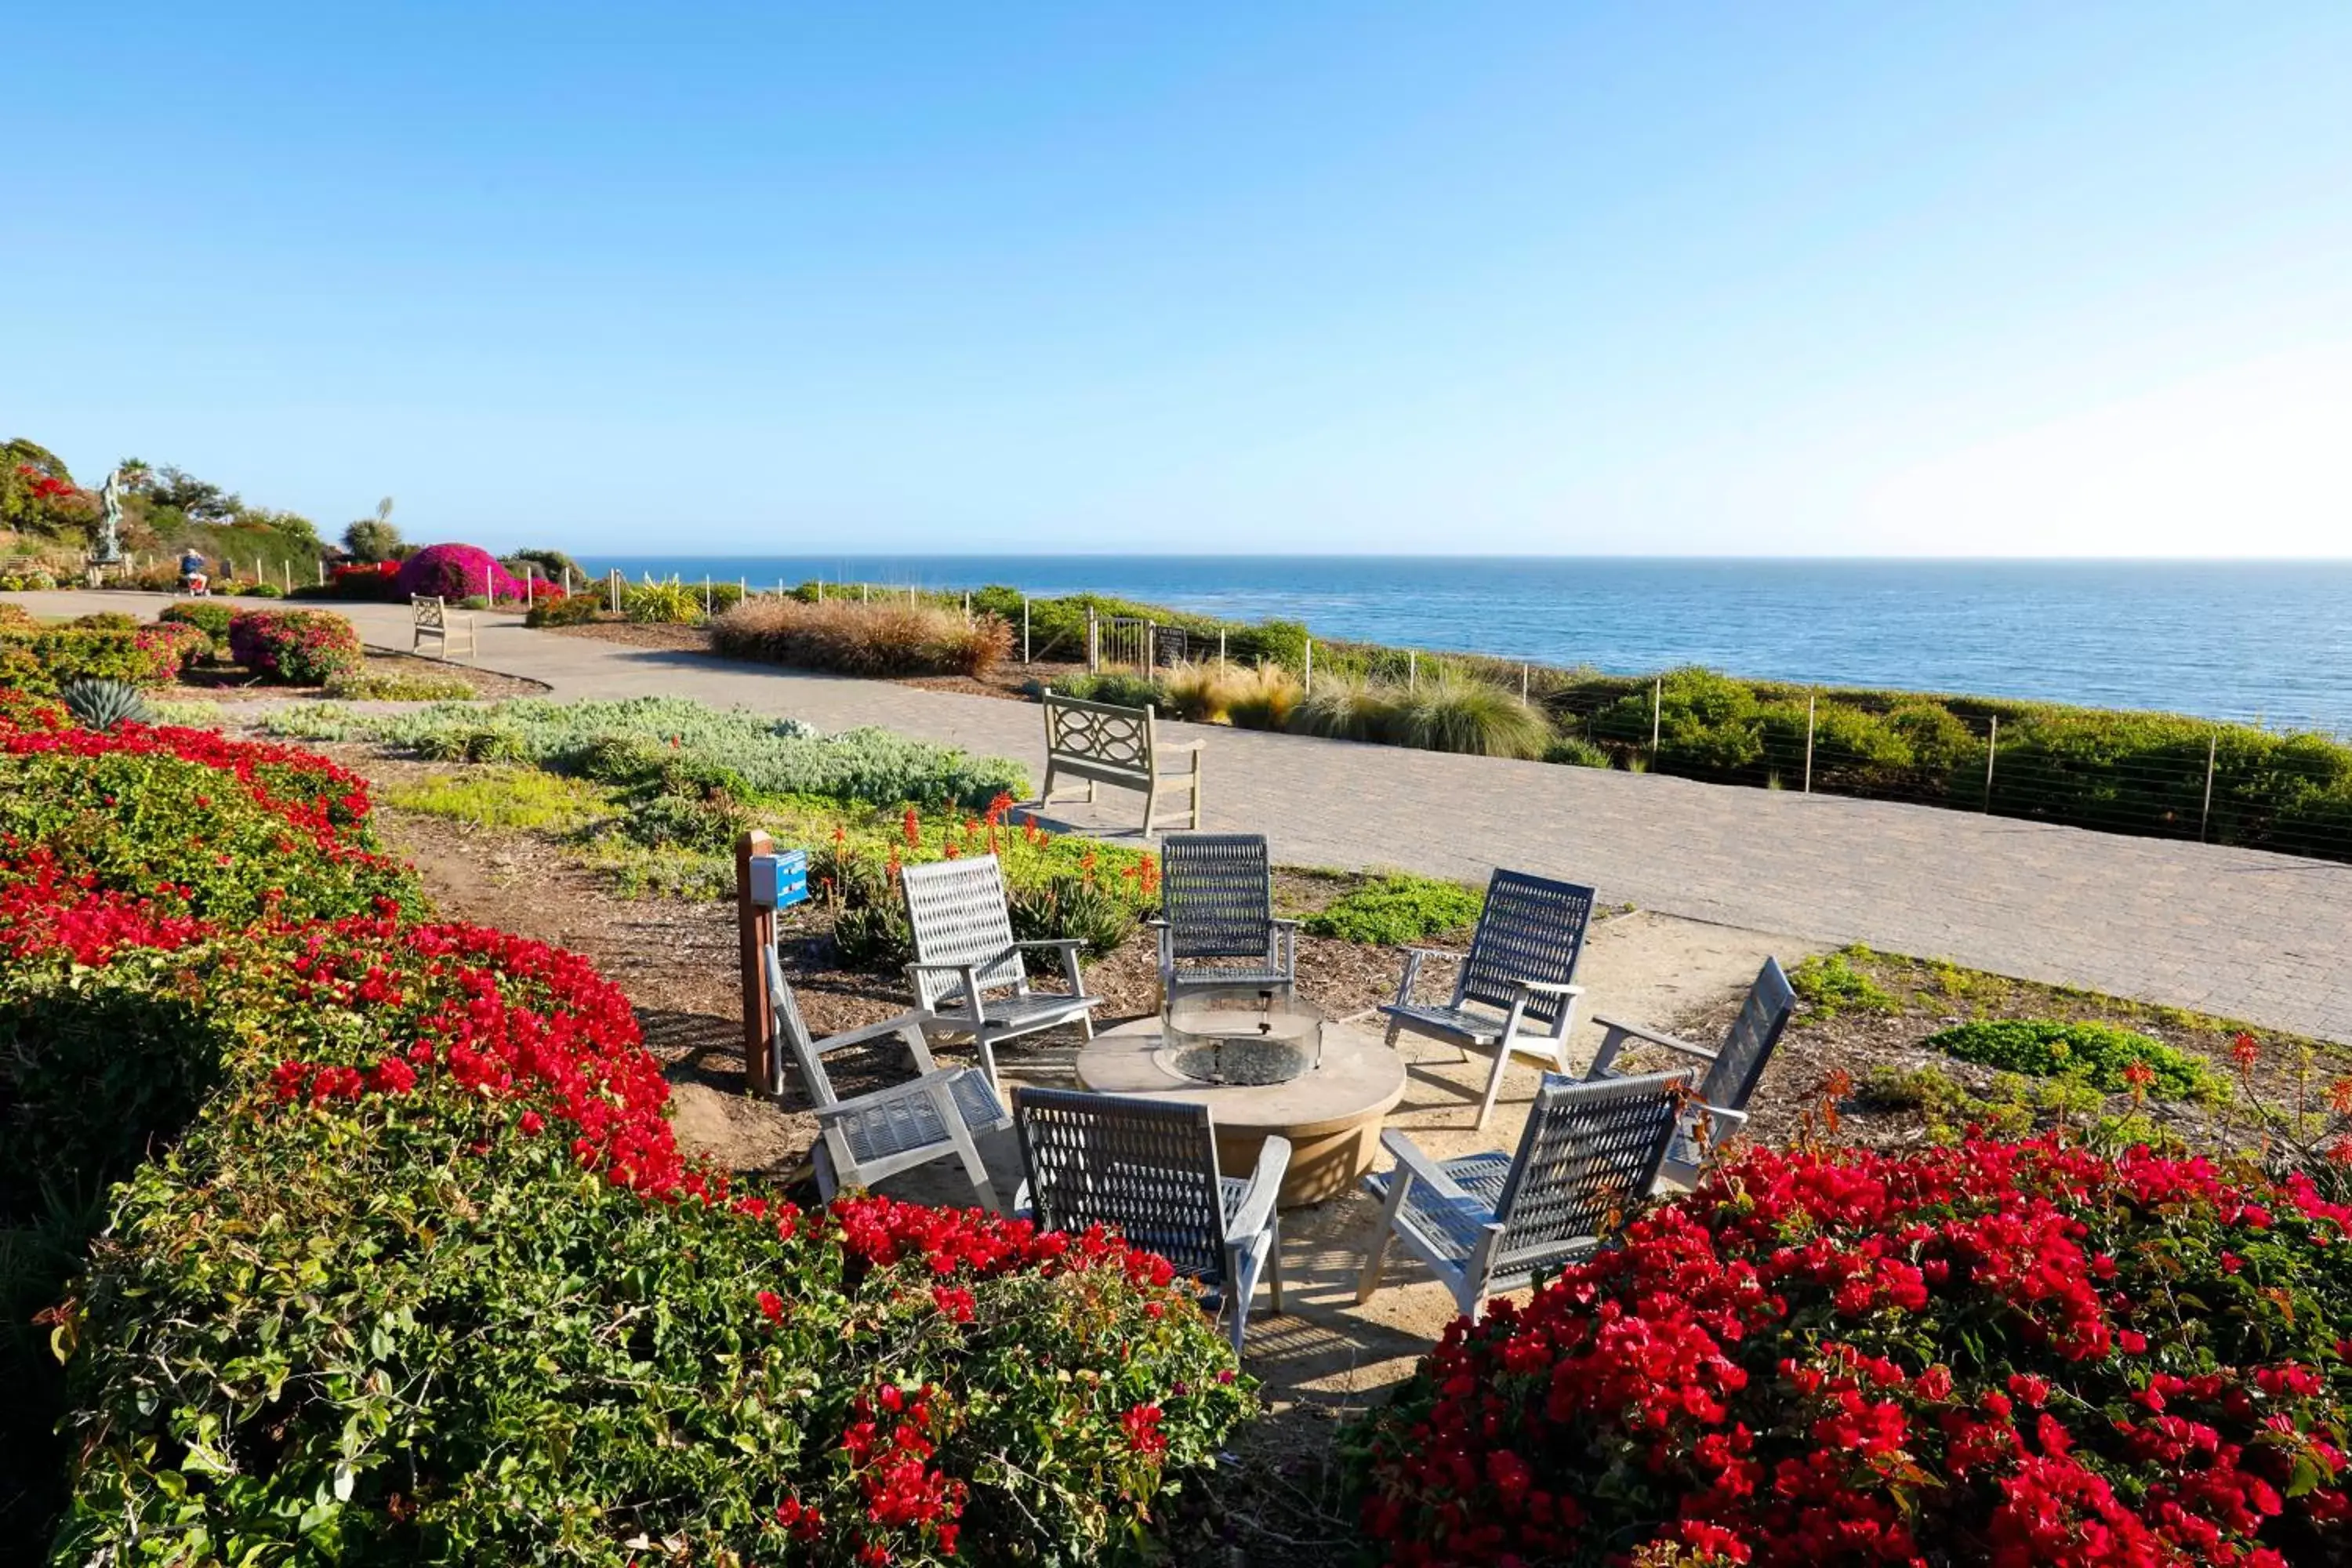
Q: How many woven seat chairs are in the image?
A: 7